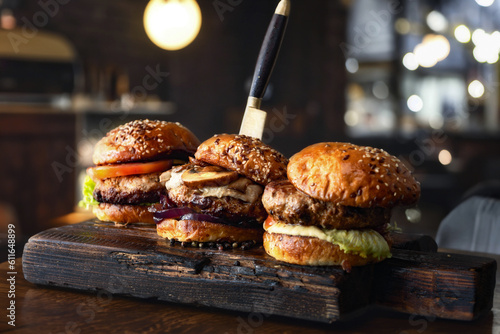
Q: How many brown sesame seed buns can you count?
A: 3